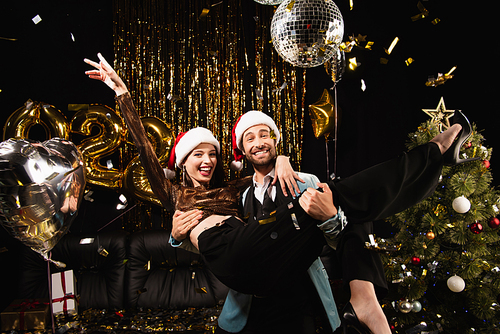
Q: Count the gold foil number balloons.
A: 3